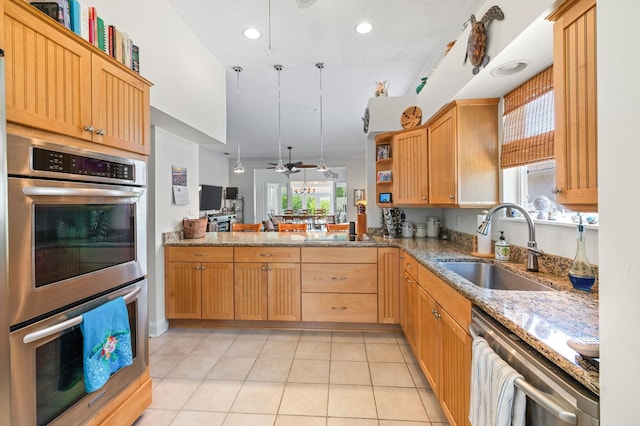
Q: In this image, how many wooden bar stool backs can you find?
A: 3